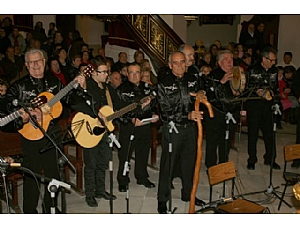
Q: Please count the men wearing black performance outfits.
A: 7